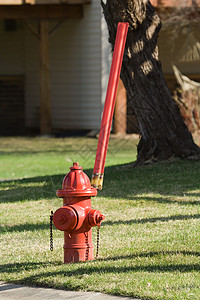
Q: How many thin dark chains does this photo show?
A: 2